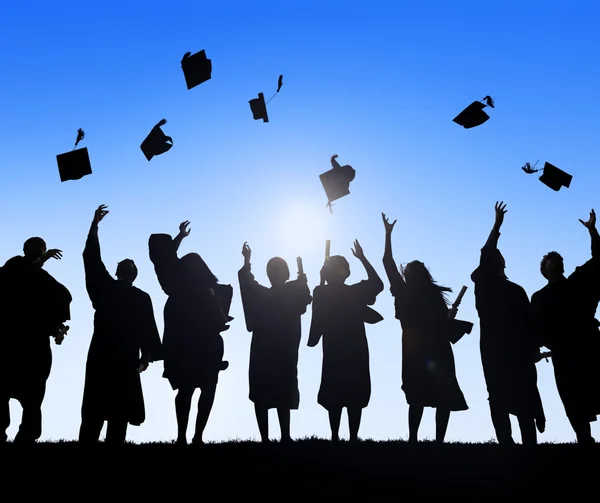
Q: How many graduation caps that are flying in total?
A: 7